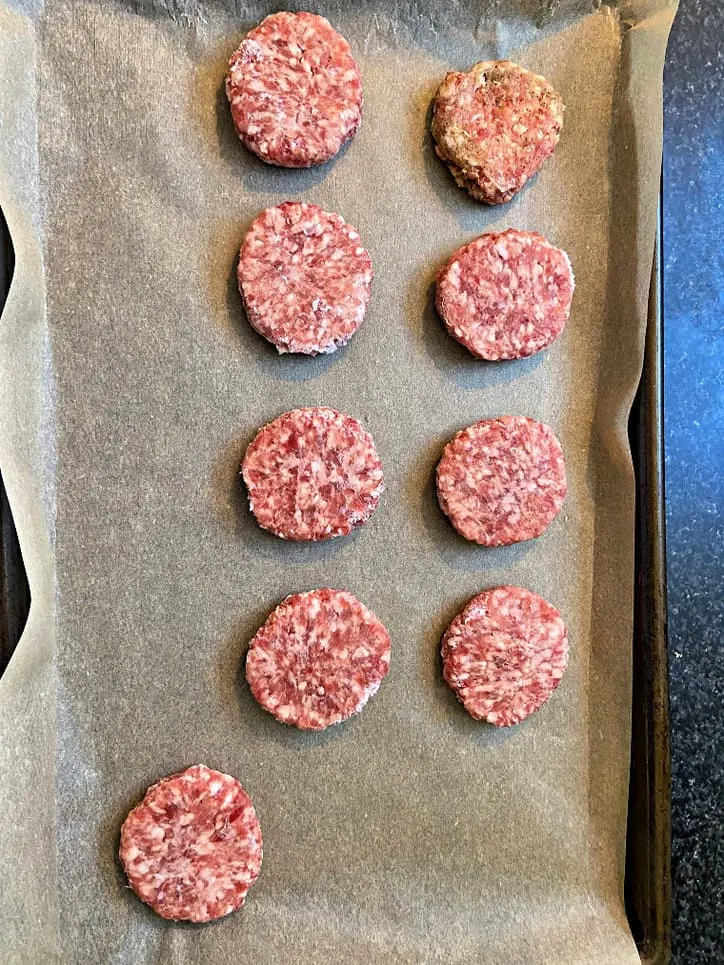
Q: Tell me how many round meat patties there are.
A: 9